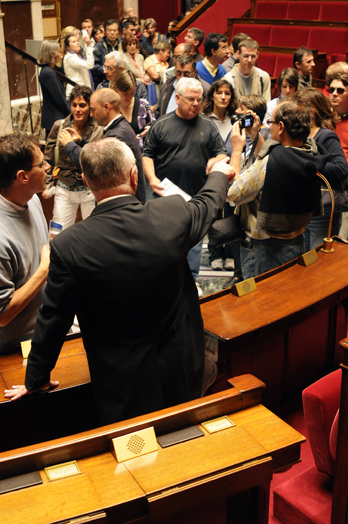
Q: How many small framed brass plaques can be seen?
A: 2